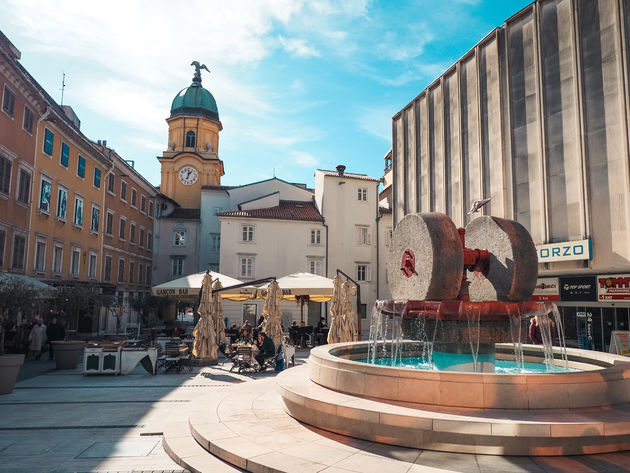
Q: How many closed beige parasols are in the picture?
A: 5